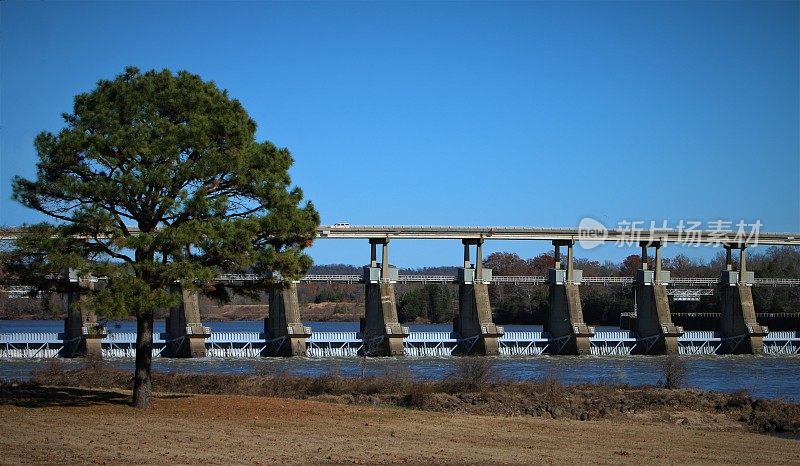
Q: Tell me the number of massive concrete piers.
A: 8